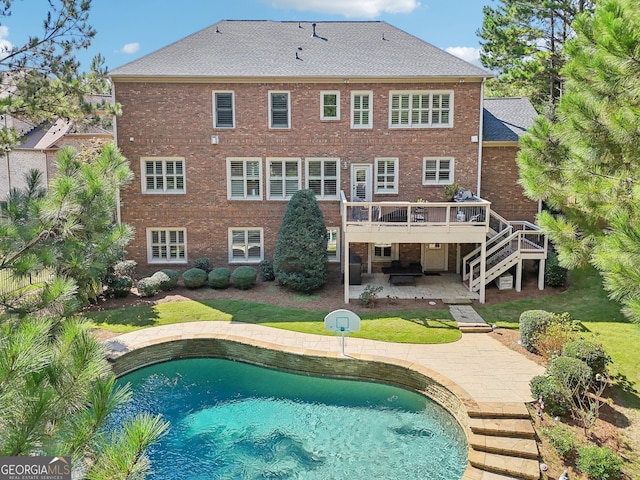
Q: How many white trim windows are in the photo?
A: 15